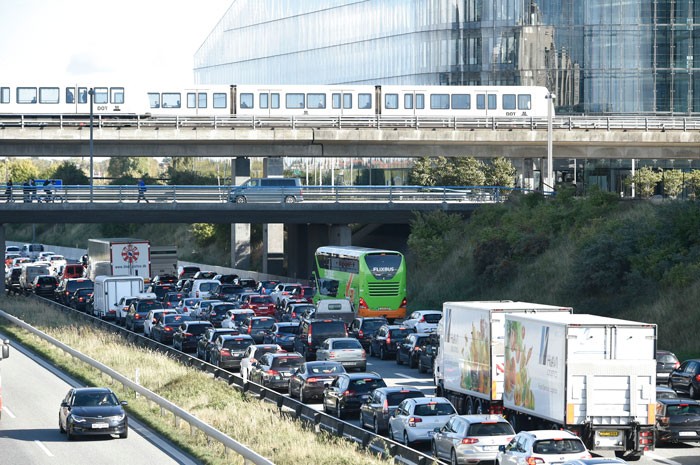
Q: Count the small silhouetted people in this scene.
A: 5